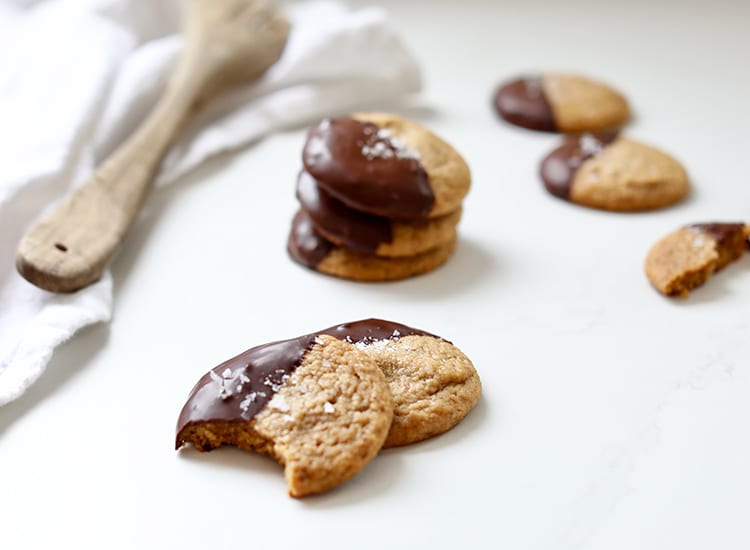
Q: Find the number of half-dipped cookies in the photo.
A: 8